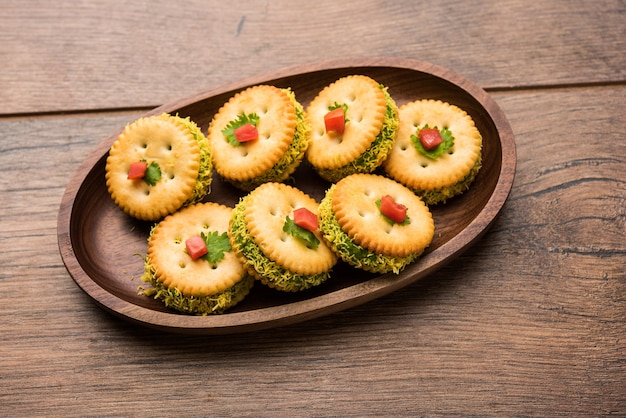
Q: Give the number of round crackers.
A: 7